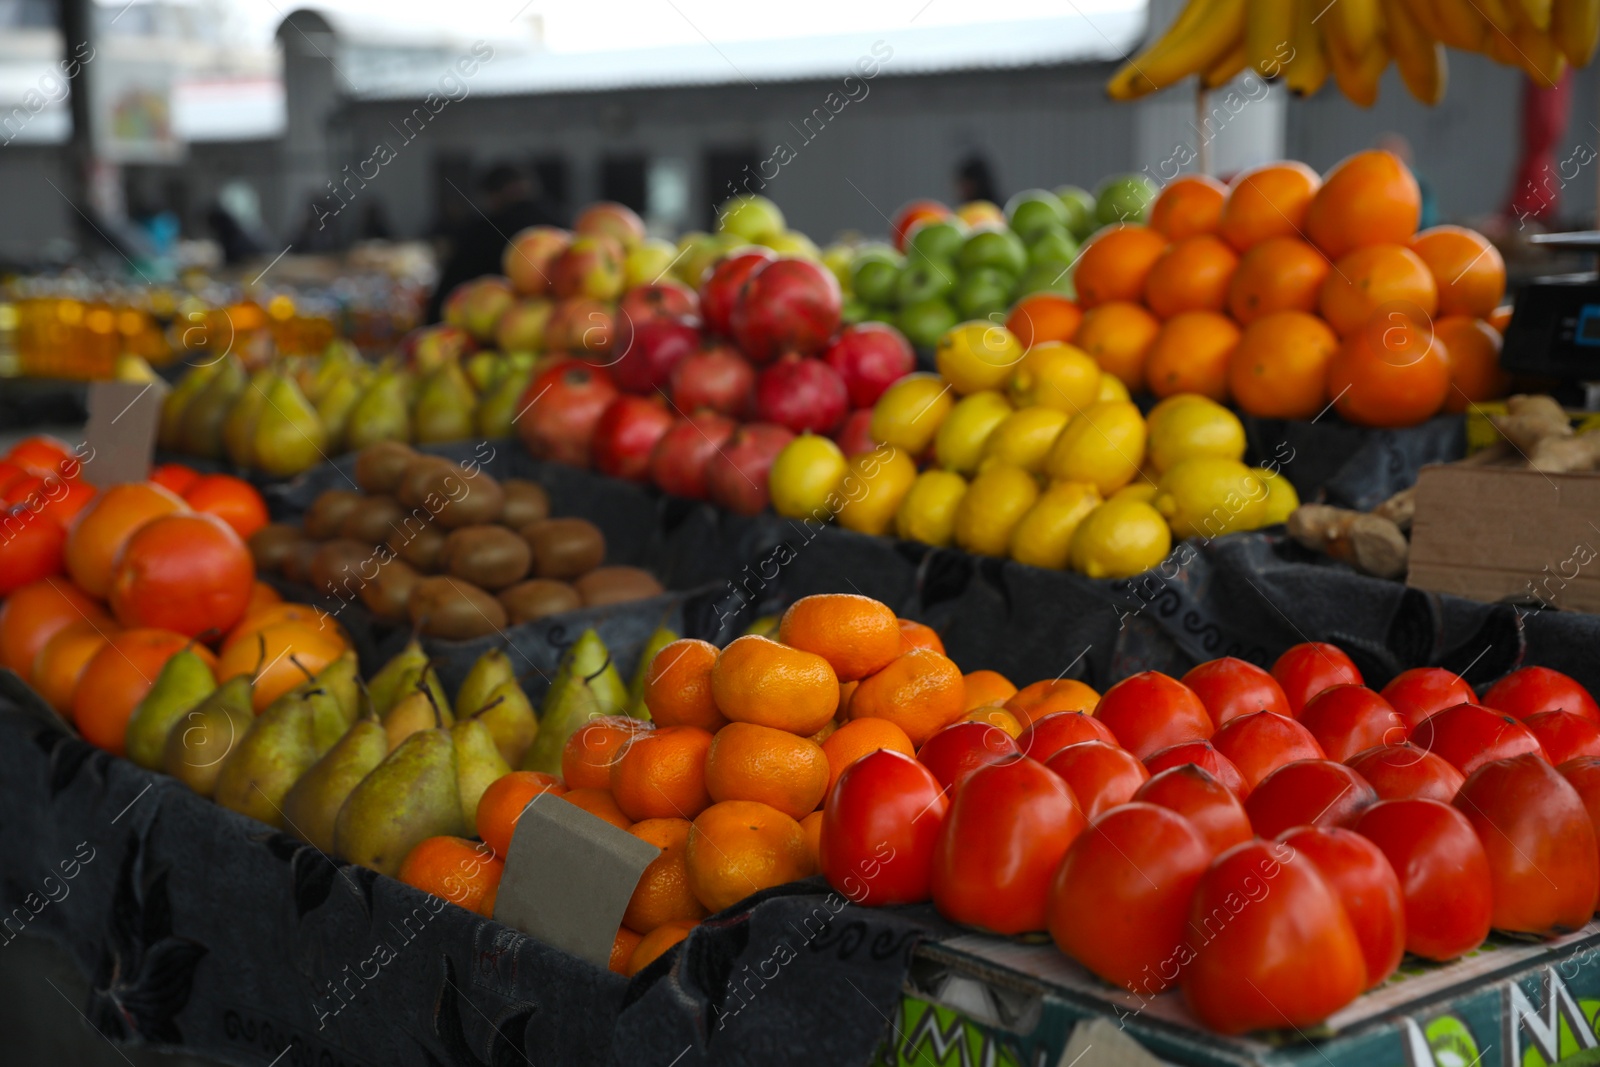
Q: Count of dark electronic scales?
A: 1